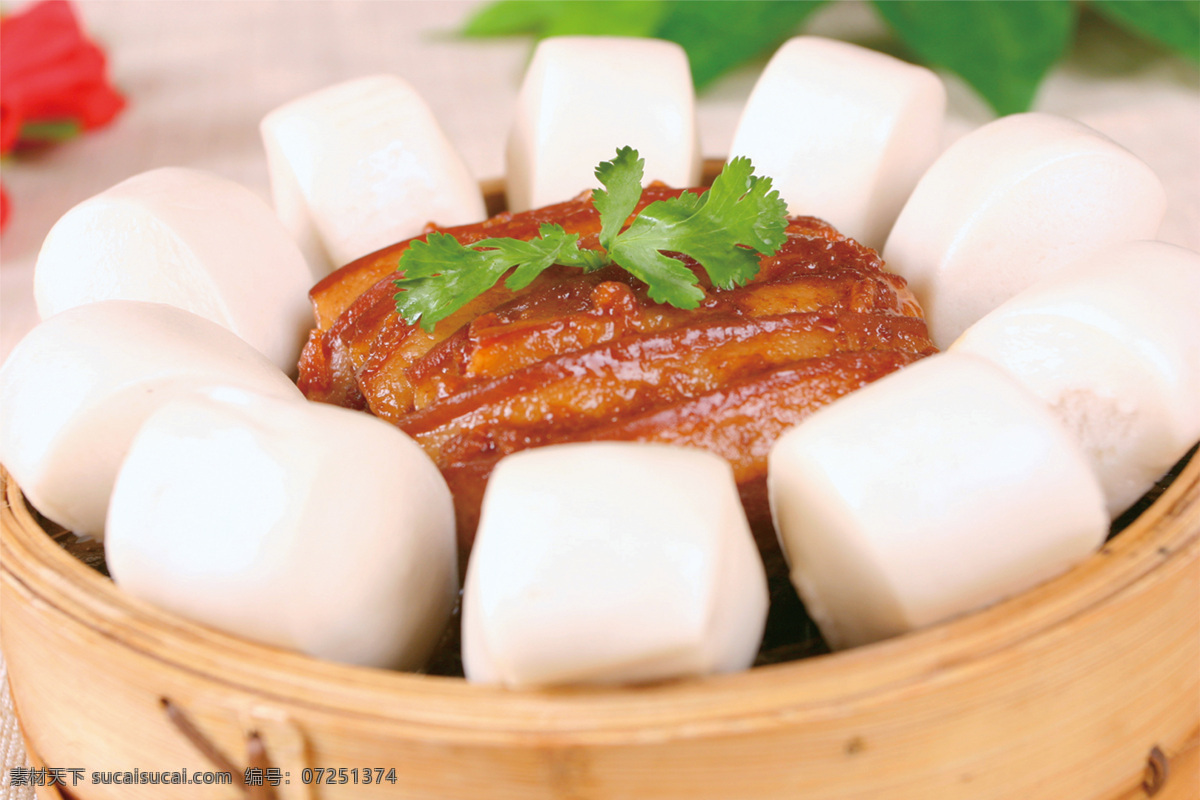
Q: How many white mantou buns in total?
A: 10